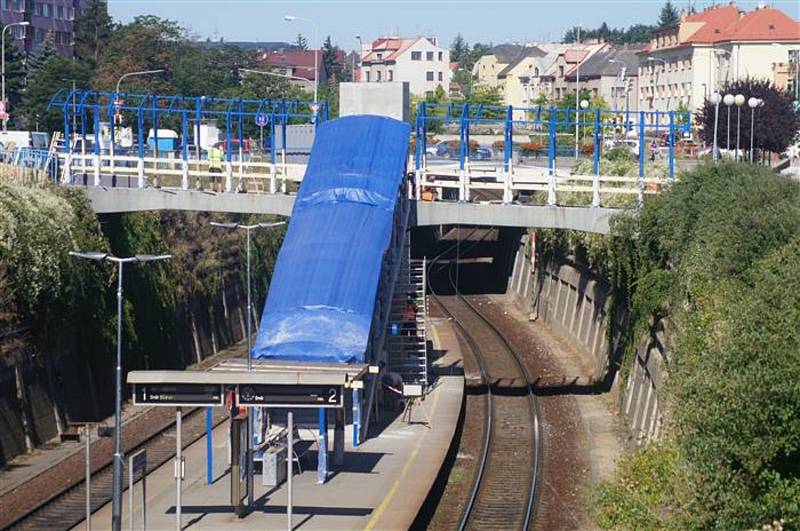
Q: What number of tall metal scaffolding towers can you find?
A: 1